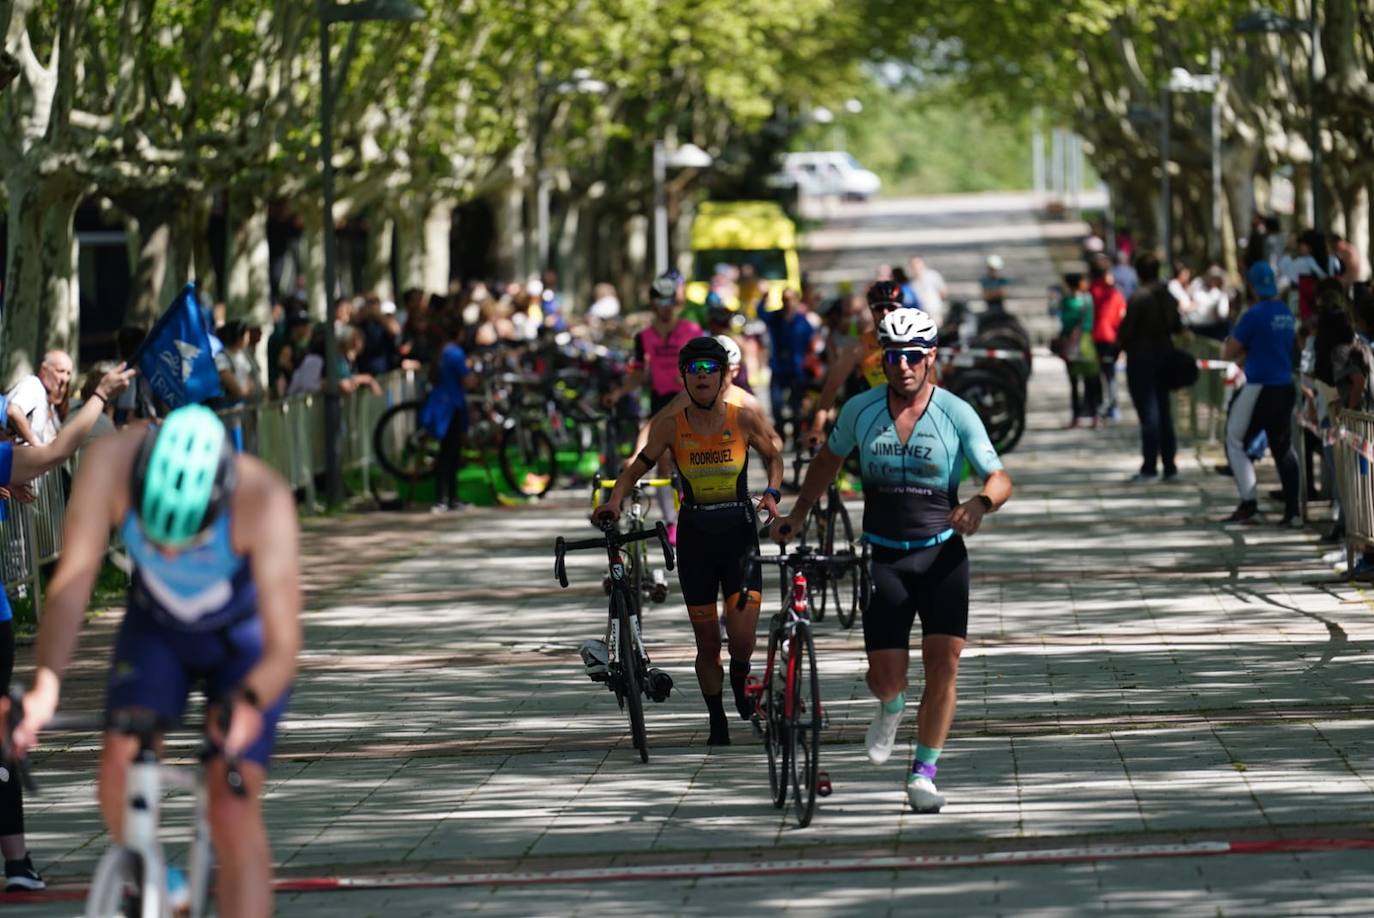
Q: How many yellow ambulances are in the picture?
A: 1